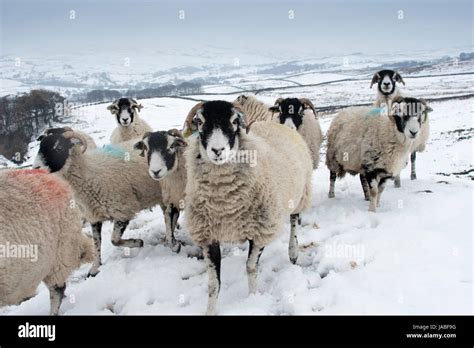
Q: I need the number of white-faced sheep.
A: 0